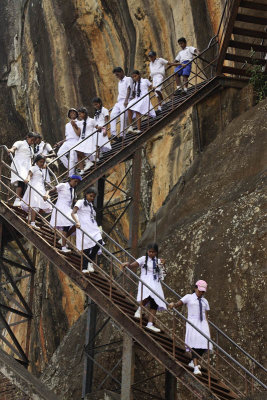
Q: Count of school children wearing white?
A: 14